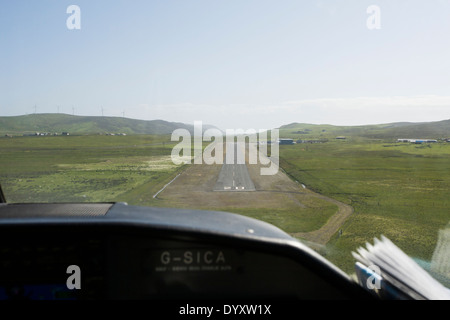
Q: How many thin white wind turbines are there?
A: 5